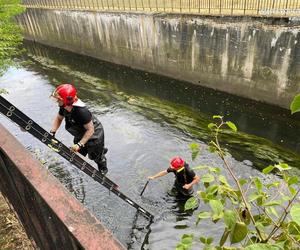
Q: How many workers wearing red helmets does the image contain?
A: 2